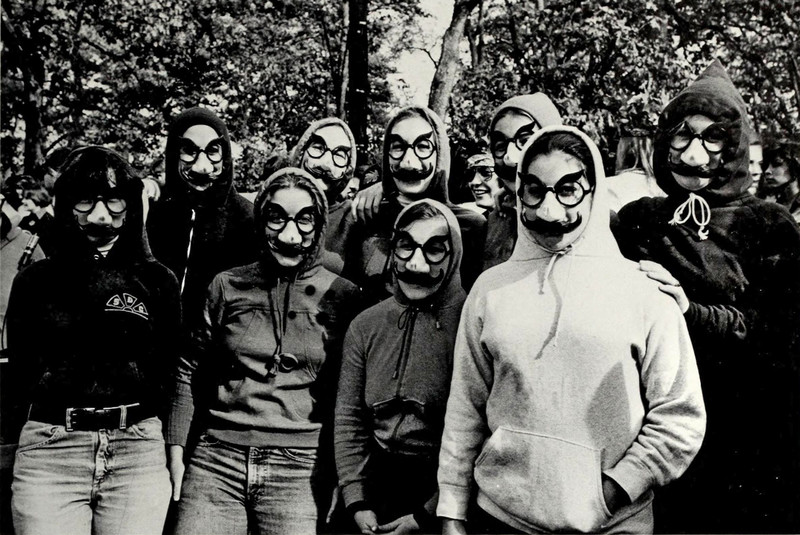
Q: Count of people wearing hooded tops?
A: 9